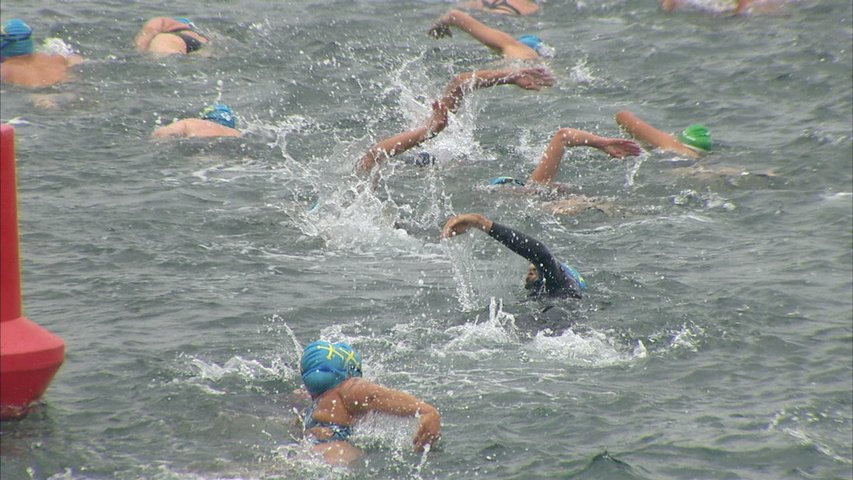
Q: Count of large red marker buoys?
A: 1